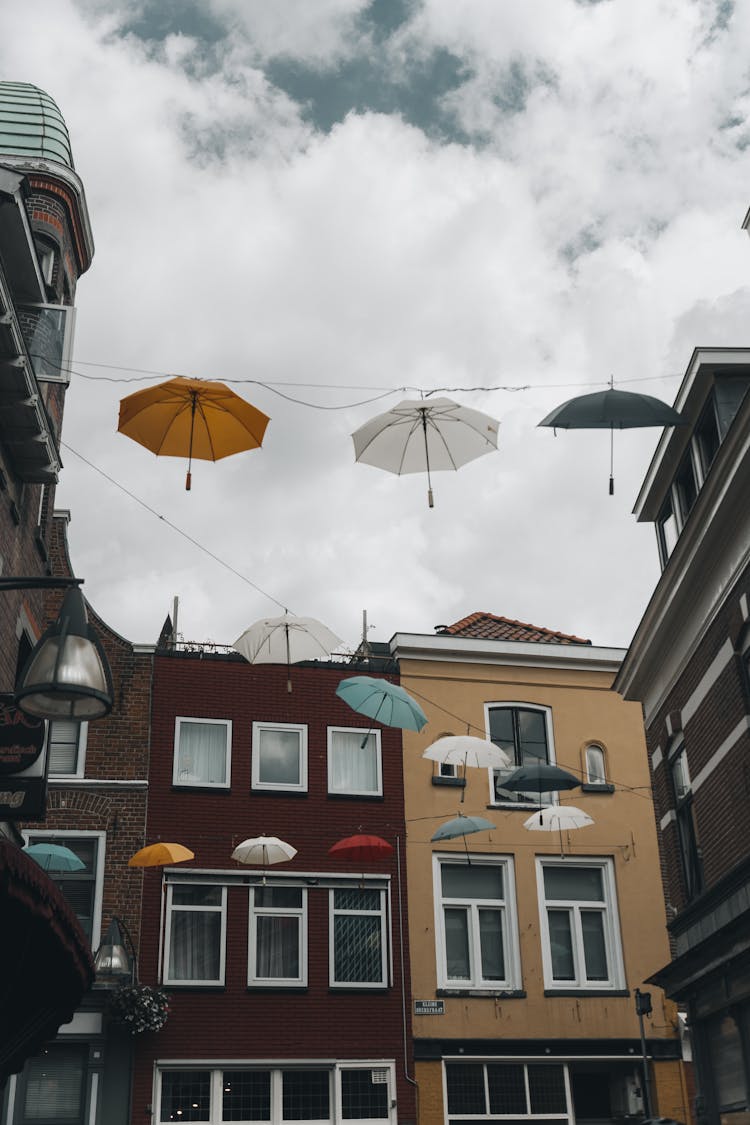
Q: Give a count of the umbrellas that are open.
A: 13